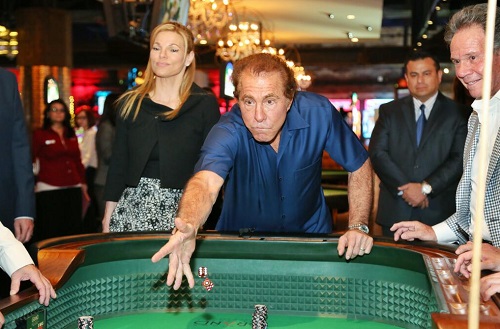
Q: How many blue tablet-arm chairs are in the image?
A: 0